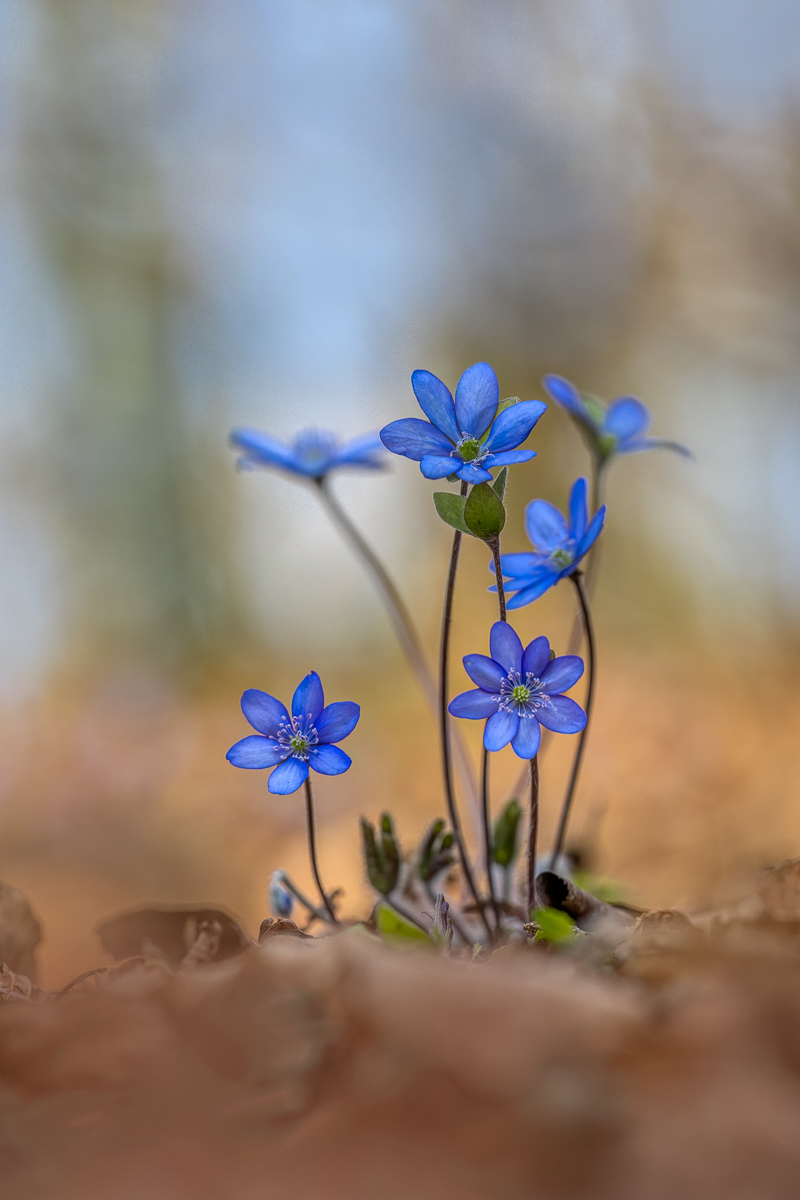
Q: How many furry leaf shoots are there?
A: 3